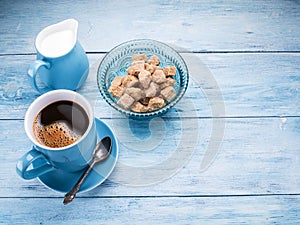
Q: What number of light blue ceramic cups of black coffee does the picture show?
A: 1